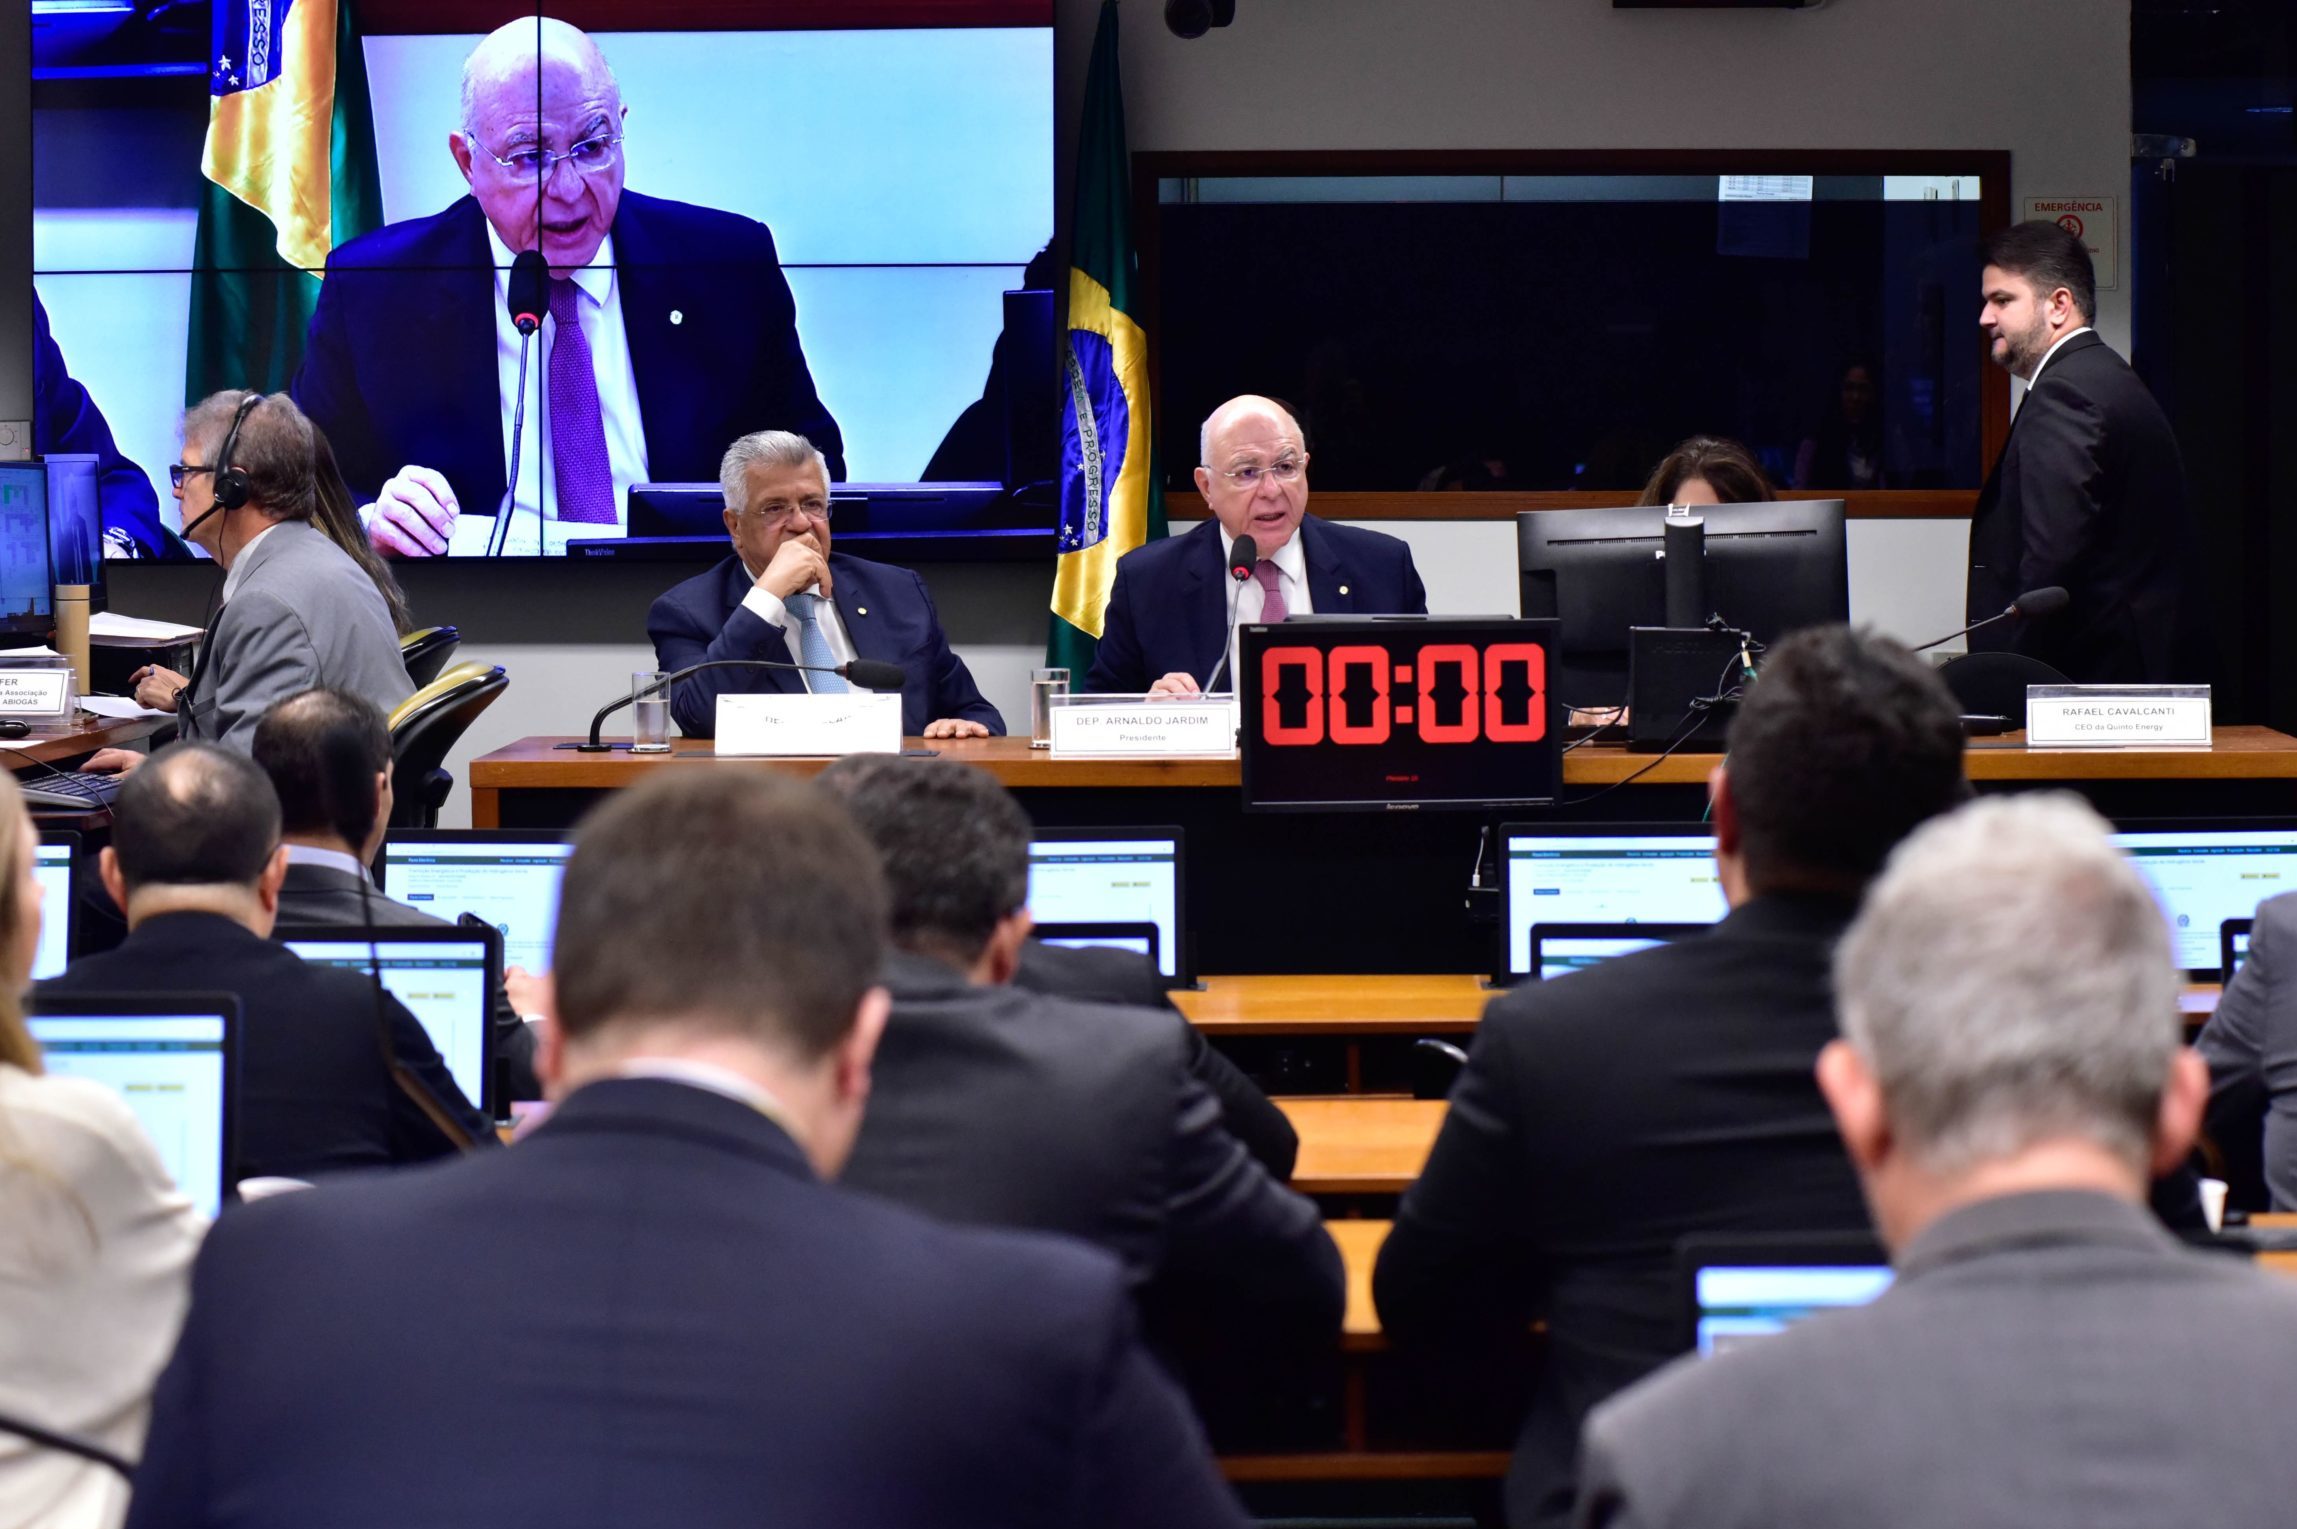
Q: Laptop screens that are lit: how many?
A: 11